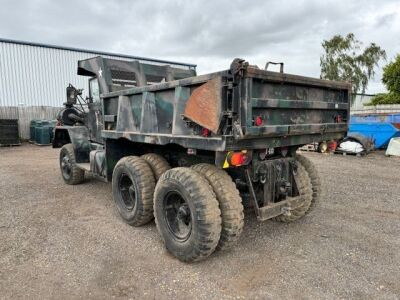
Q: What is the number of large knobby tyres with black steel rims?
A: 7